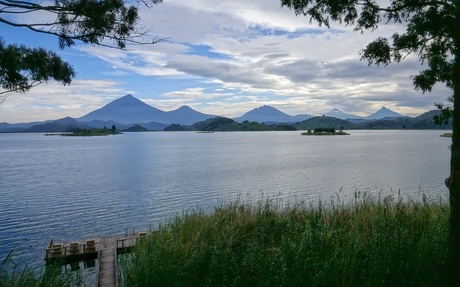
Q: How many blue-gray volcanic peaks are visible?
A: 5